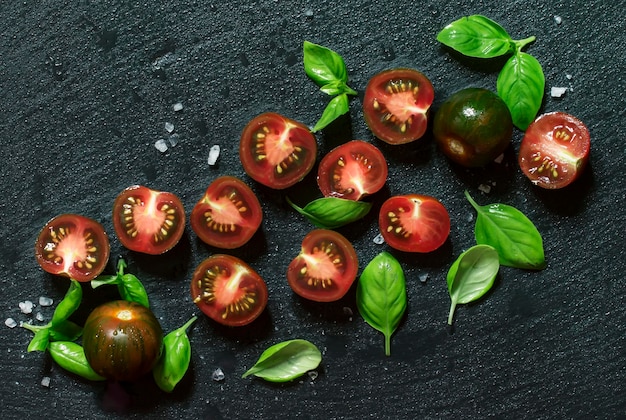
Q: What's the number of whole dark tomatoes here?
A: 2